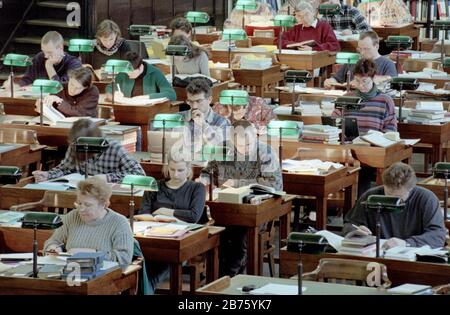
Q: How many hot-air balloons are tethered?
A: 0